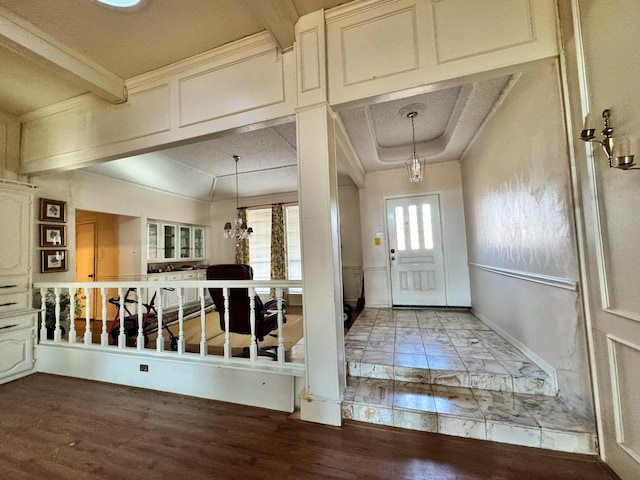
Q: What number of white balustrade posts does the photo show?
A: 13